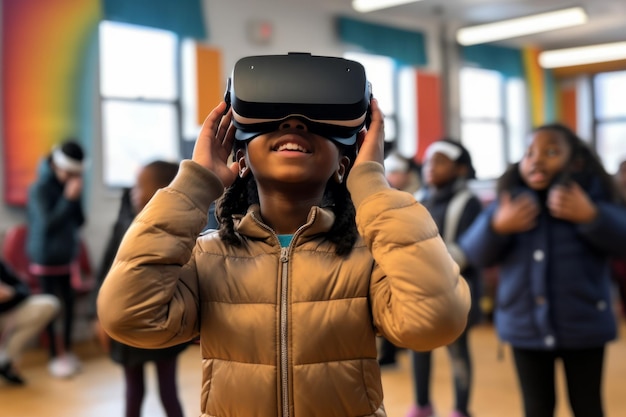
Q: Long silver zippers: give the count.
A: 1